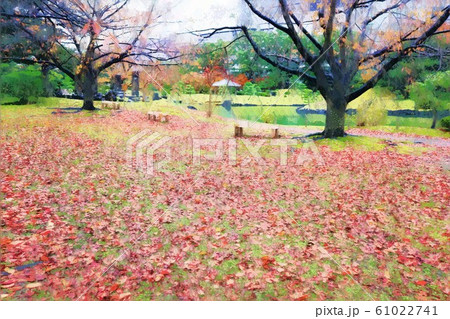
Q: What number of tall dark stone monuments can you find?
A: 2